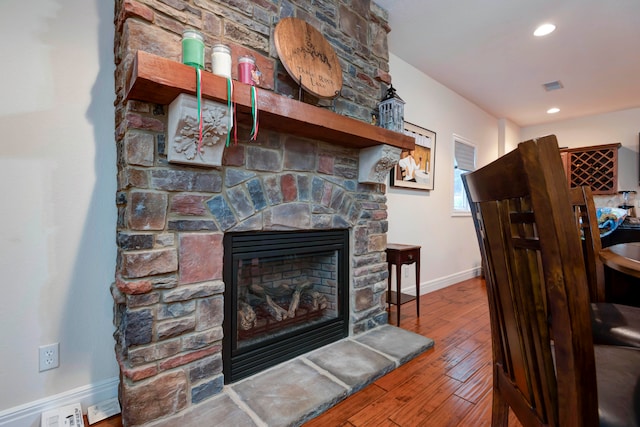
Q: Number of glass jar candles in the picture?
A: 3